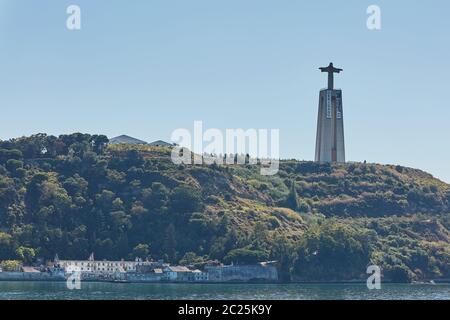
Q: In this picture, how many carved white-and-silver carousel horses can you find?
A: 0